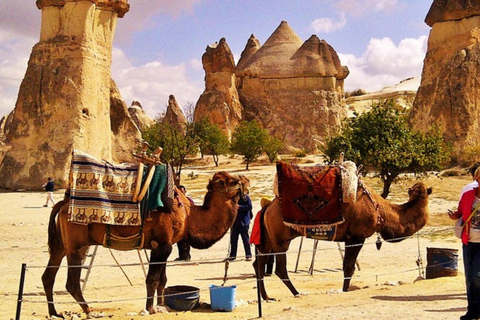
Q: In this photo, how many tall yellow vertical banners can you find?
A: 0